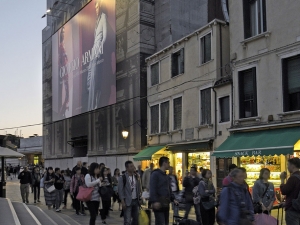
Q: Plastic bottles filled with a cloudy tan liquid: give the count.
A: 0